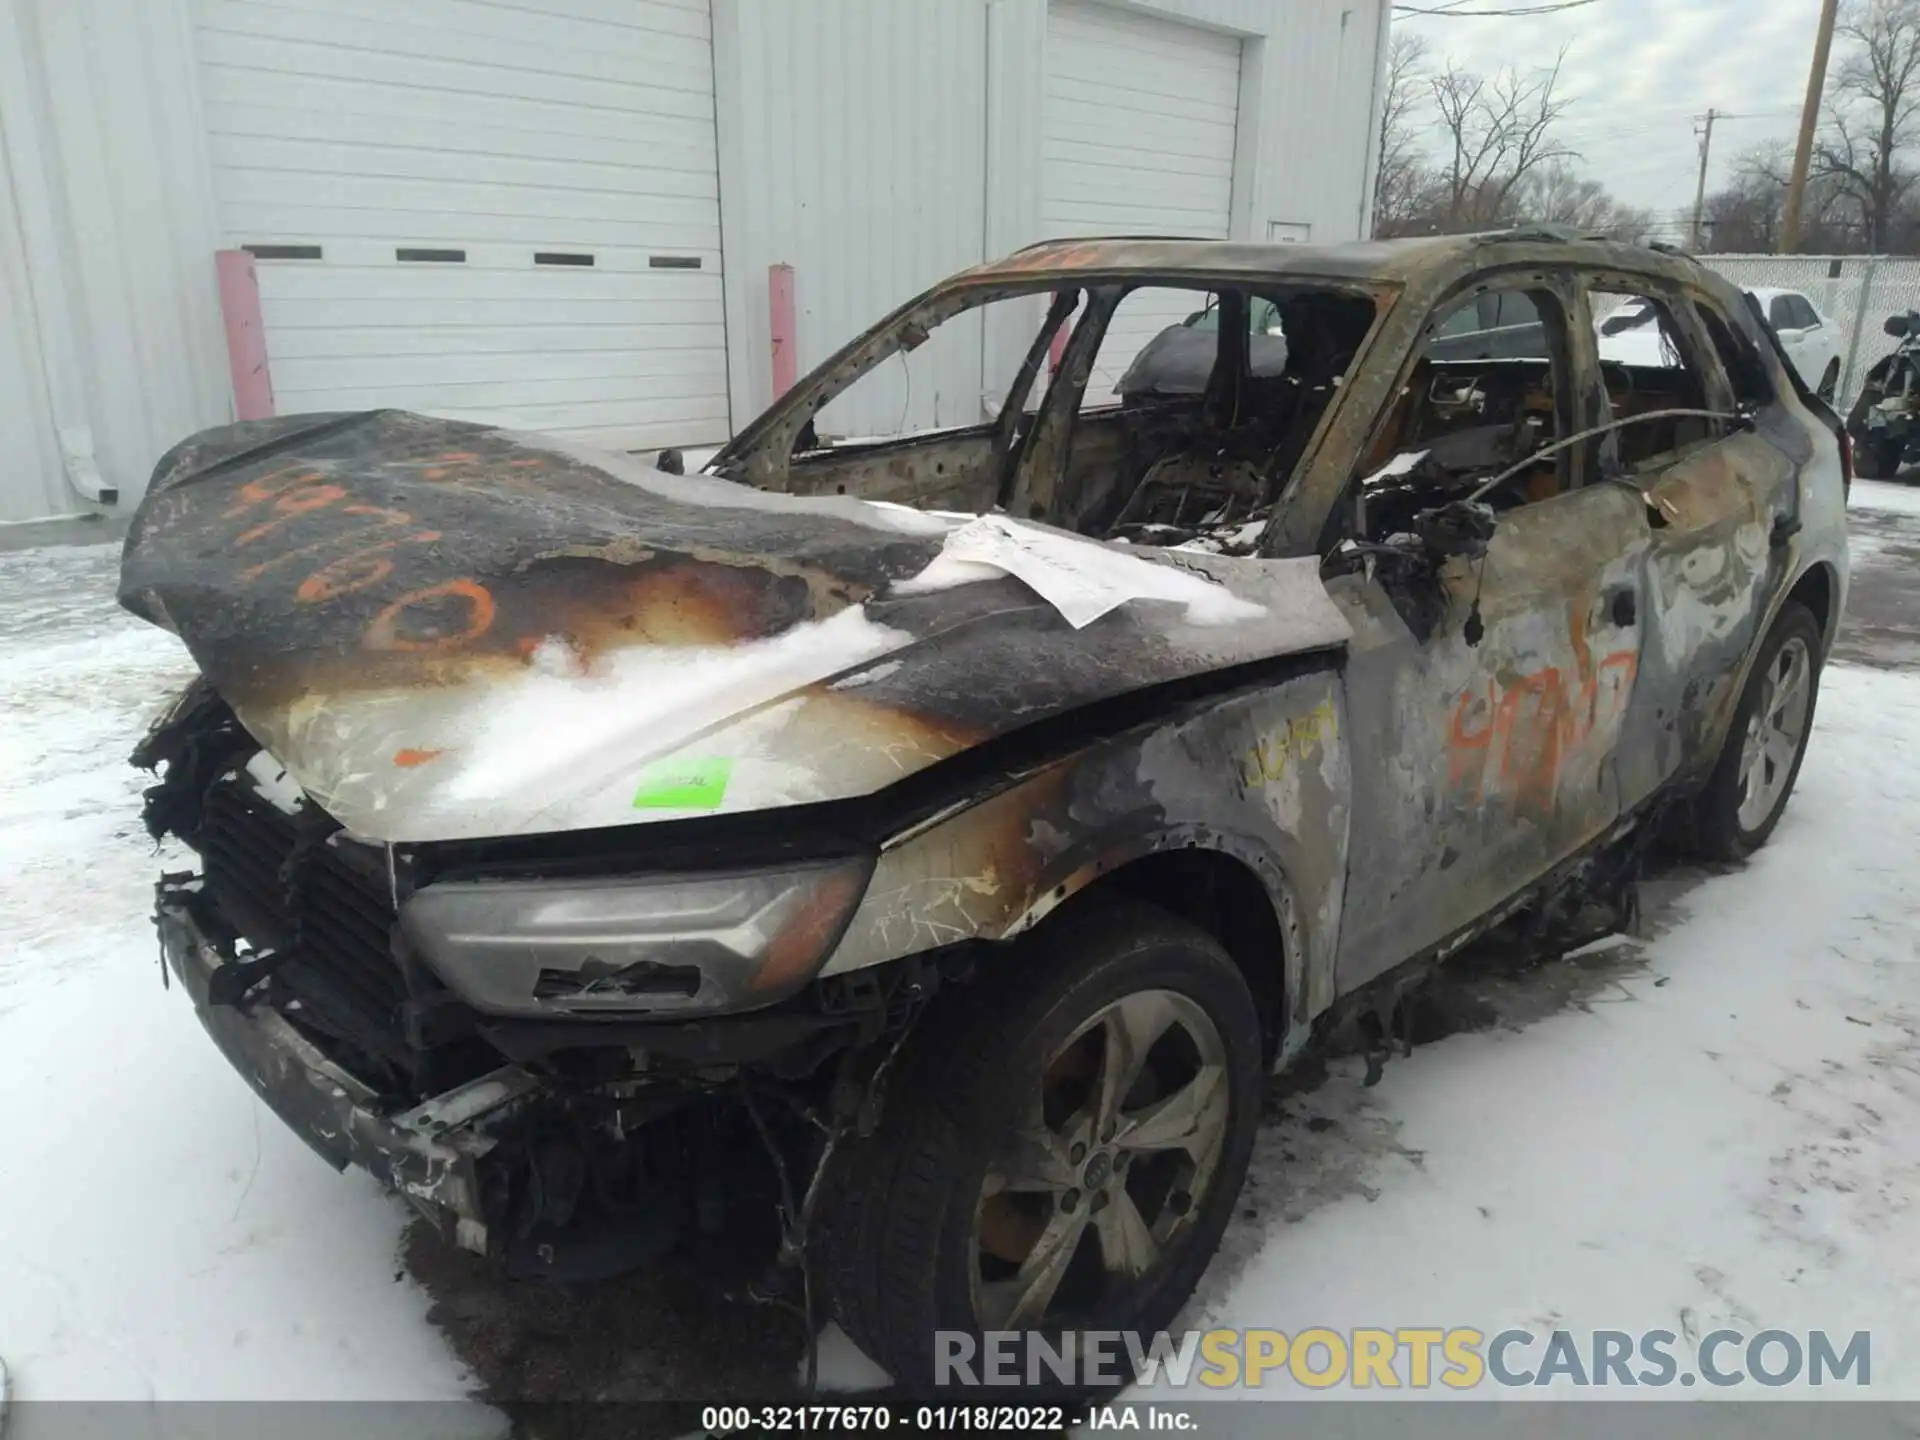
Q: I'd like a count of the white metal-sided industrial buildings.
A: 1